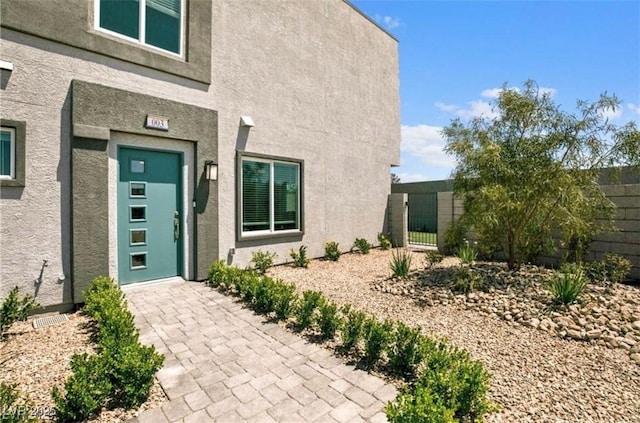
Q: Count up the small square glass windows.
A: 5